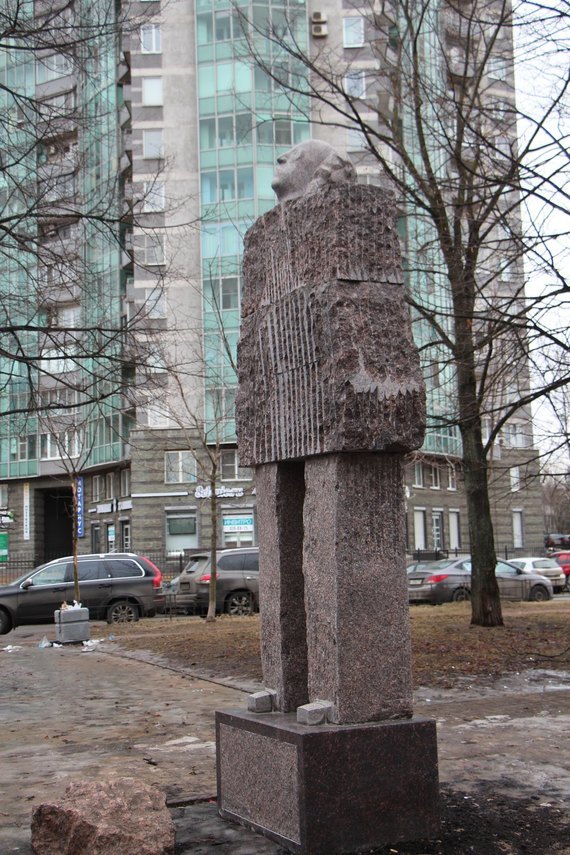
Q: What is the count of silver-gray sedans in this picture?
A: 1